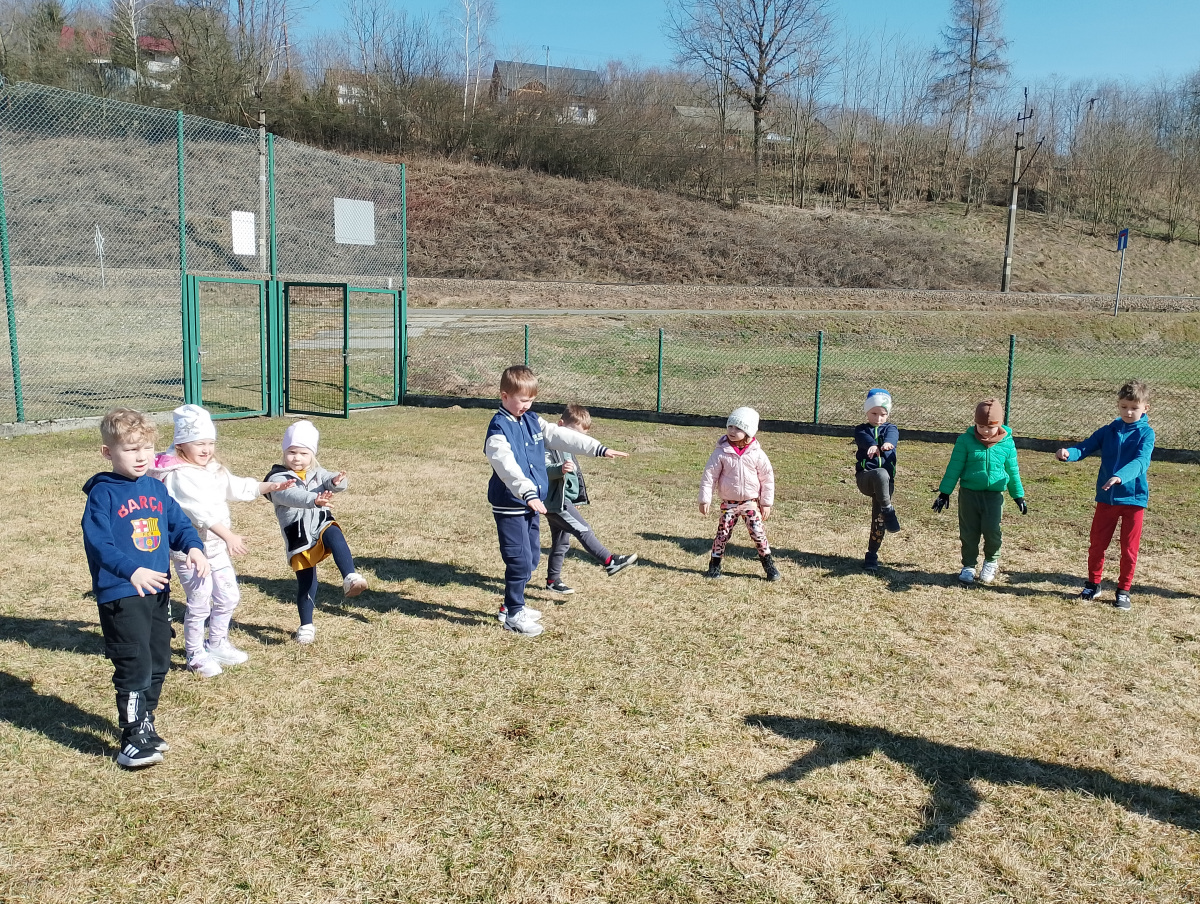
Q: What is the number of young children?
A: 9